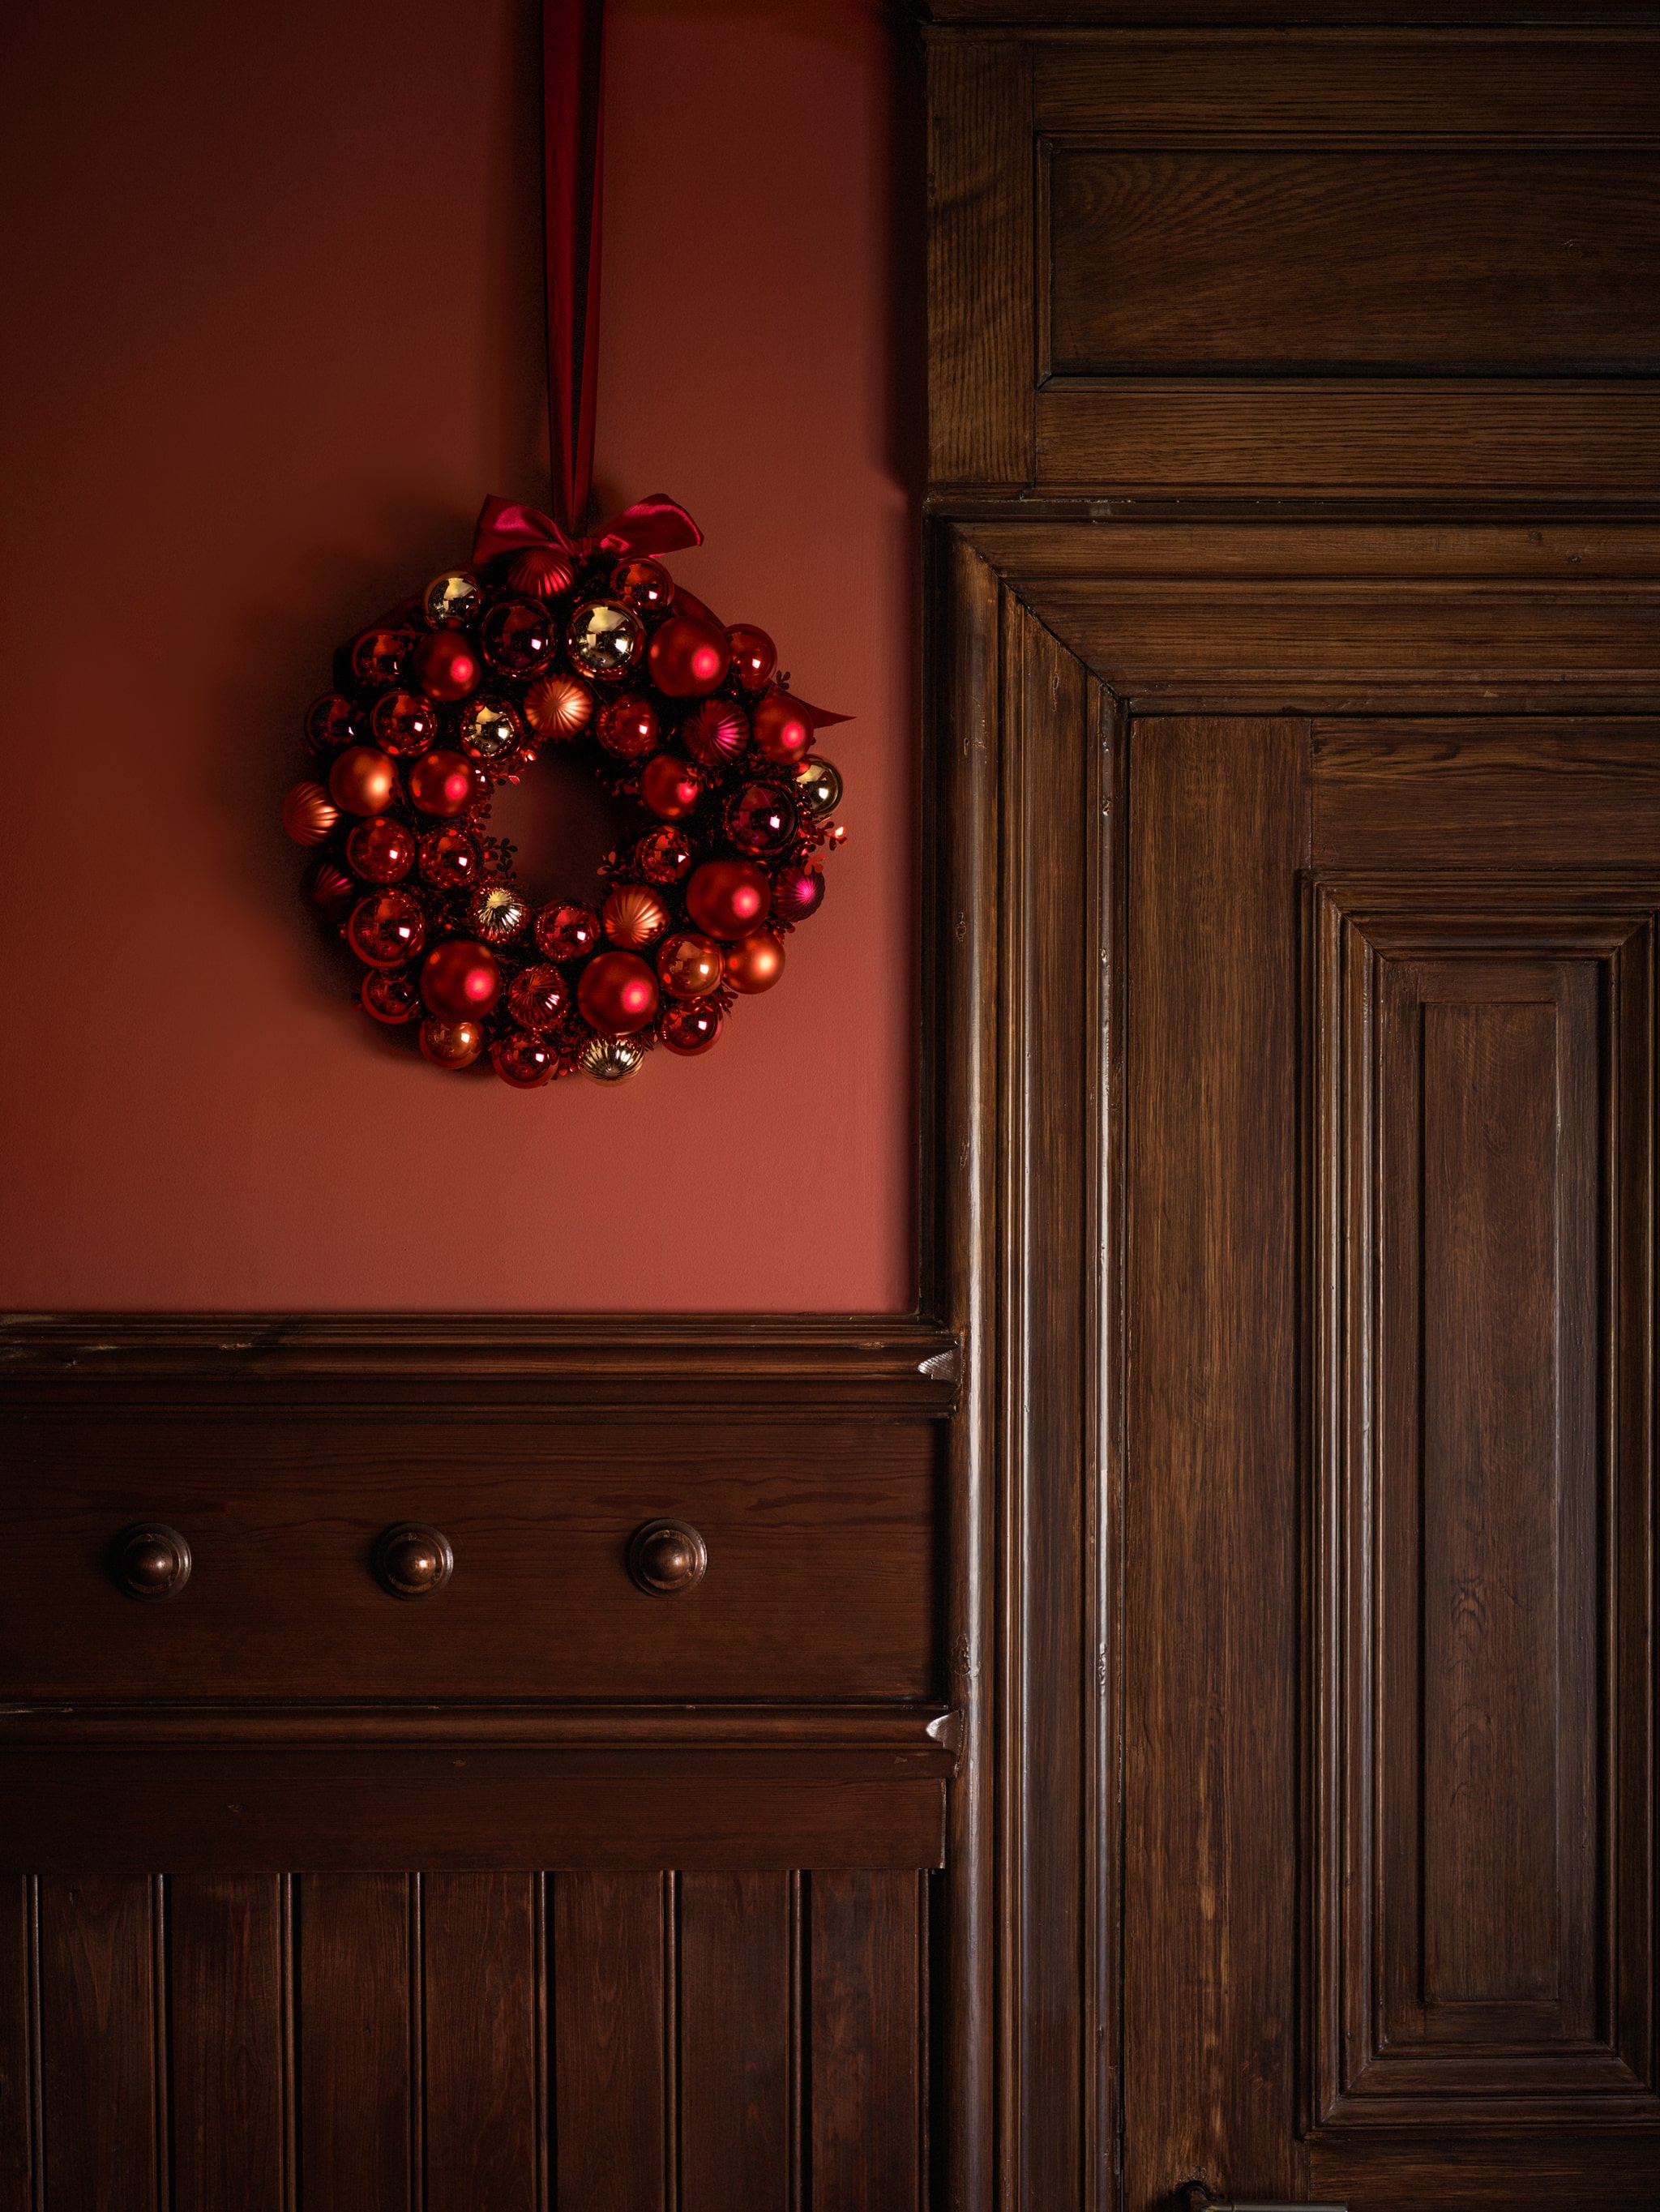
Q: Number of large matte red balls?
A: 4